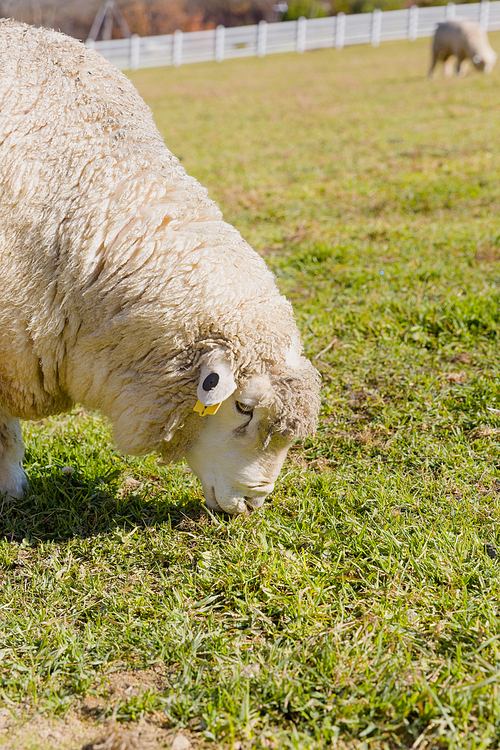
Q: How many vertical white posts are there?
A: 11